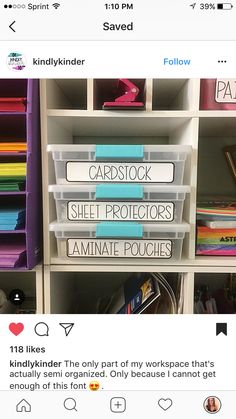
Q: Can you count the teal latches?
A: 3